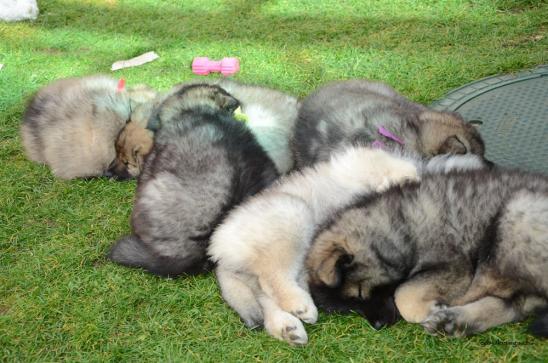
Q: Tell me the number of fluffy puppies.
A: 6